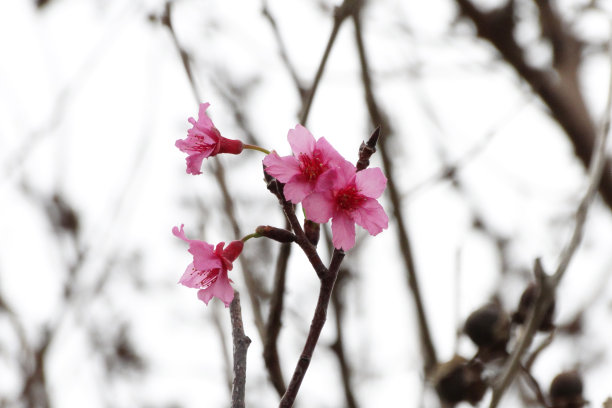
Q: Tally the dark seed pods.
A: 4